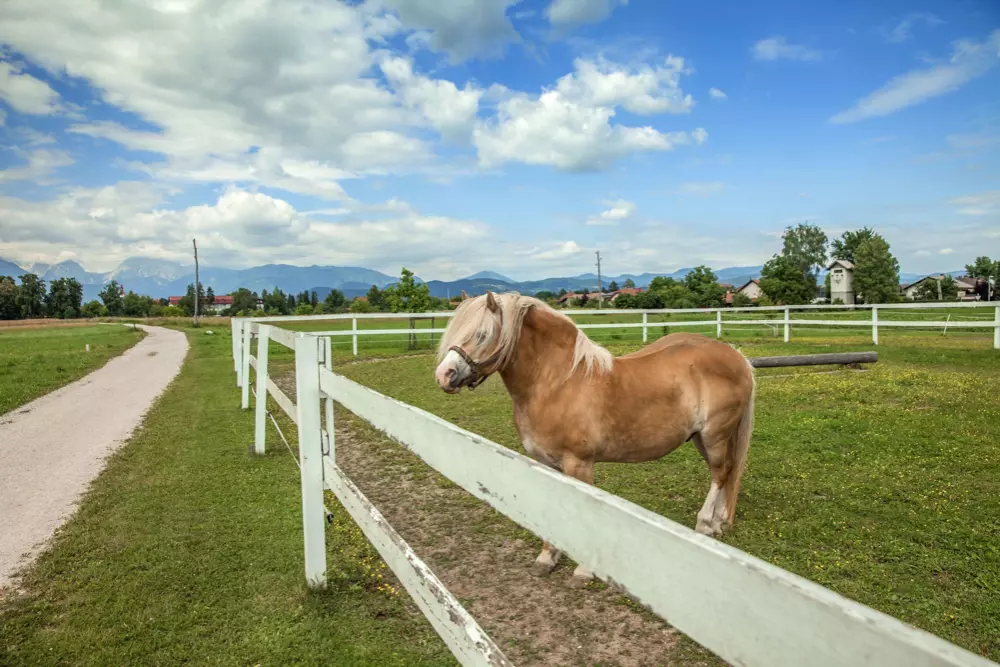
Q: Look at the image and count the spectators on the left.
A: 0